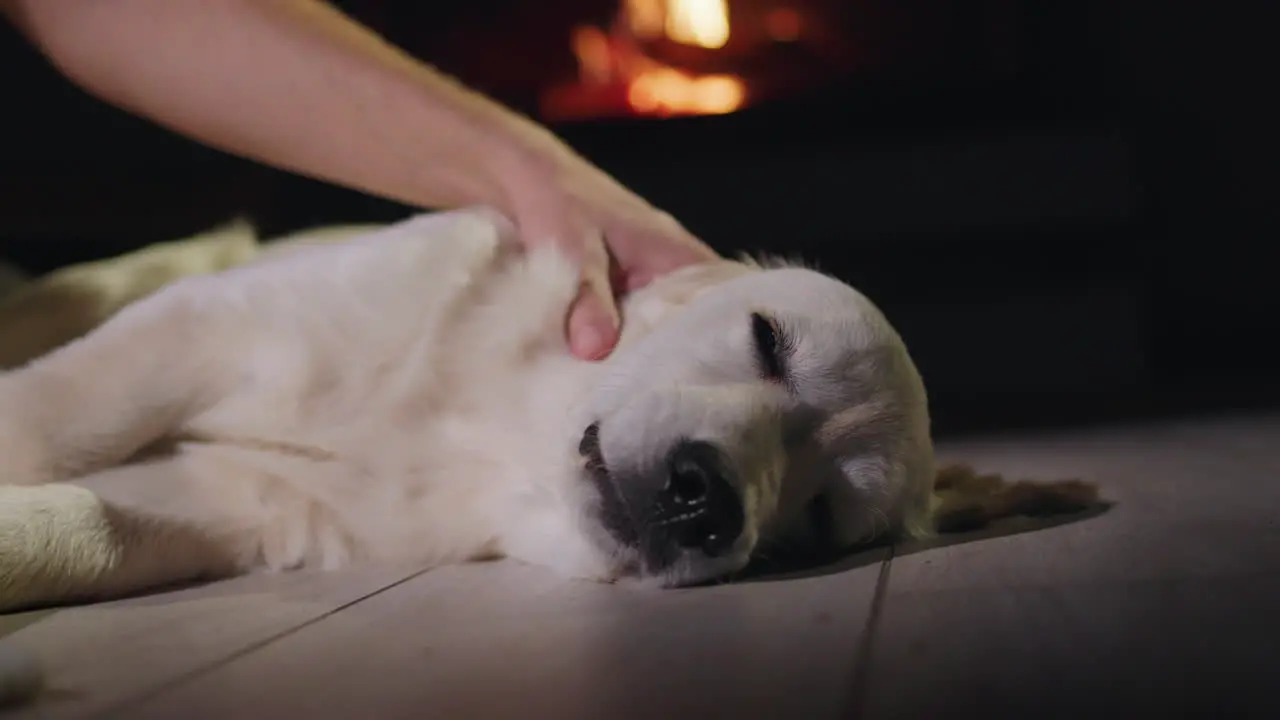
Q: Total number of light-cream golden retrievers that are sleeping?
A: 1